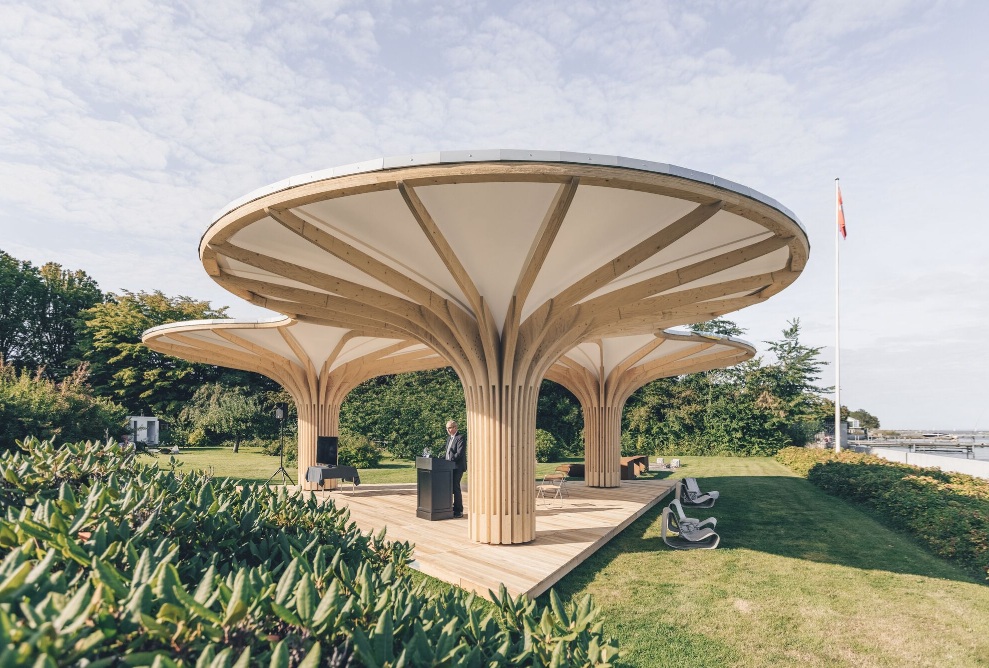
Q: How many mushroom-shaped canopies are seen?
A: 3